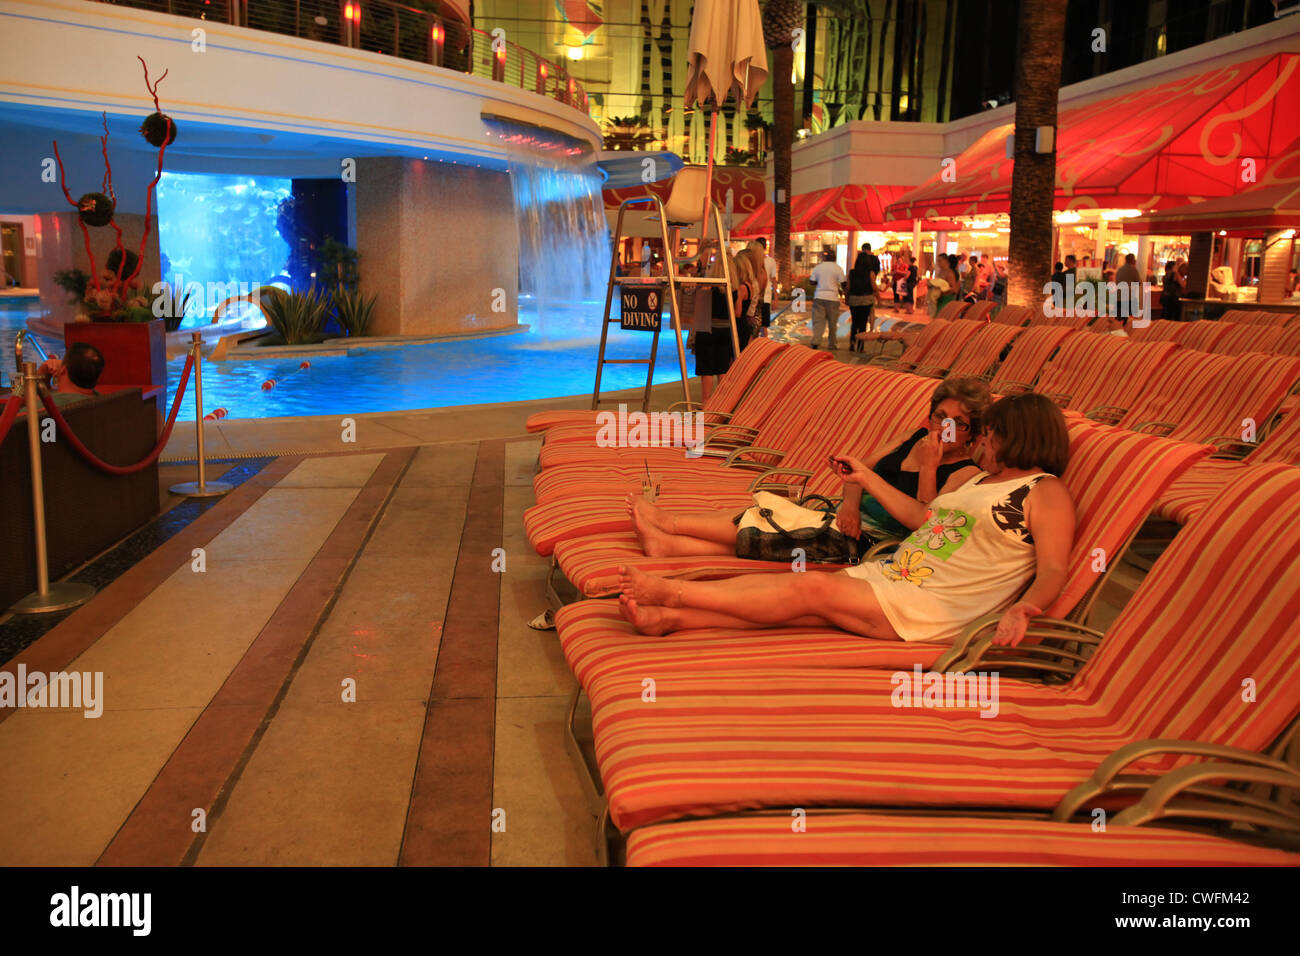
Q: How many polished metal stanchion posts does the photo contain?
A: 2